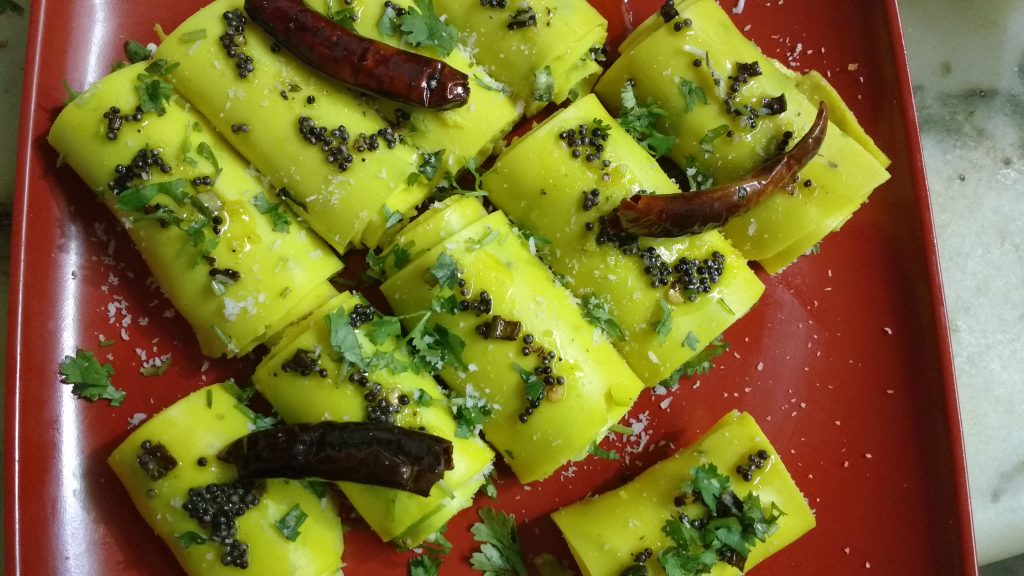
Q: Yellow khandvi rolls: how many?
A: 10